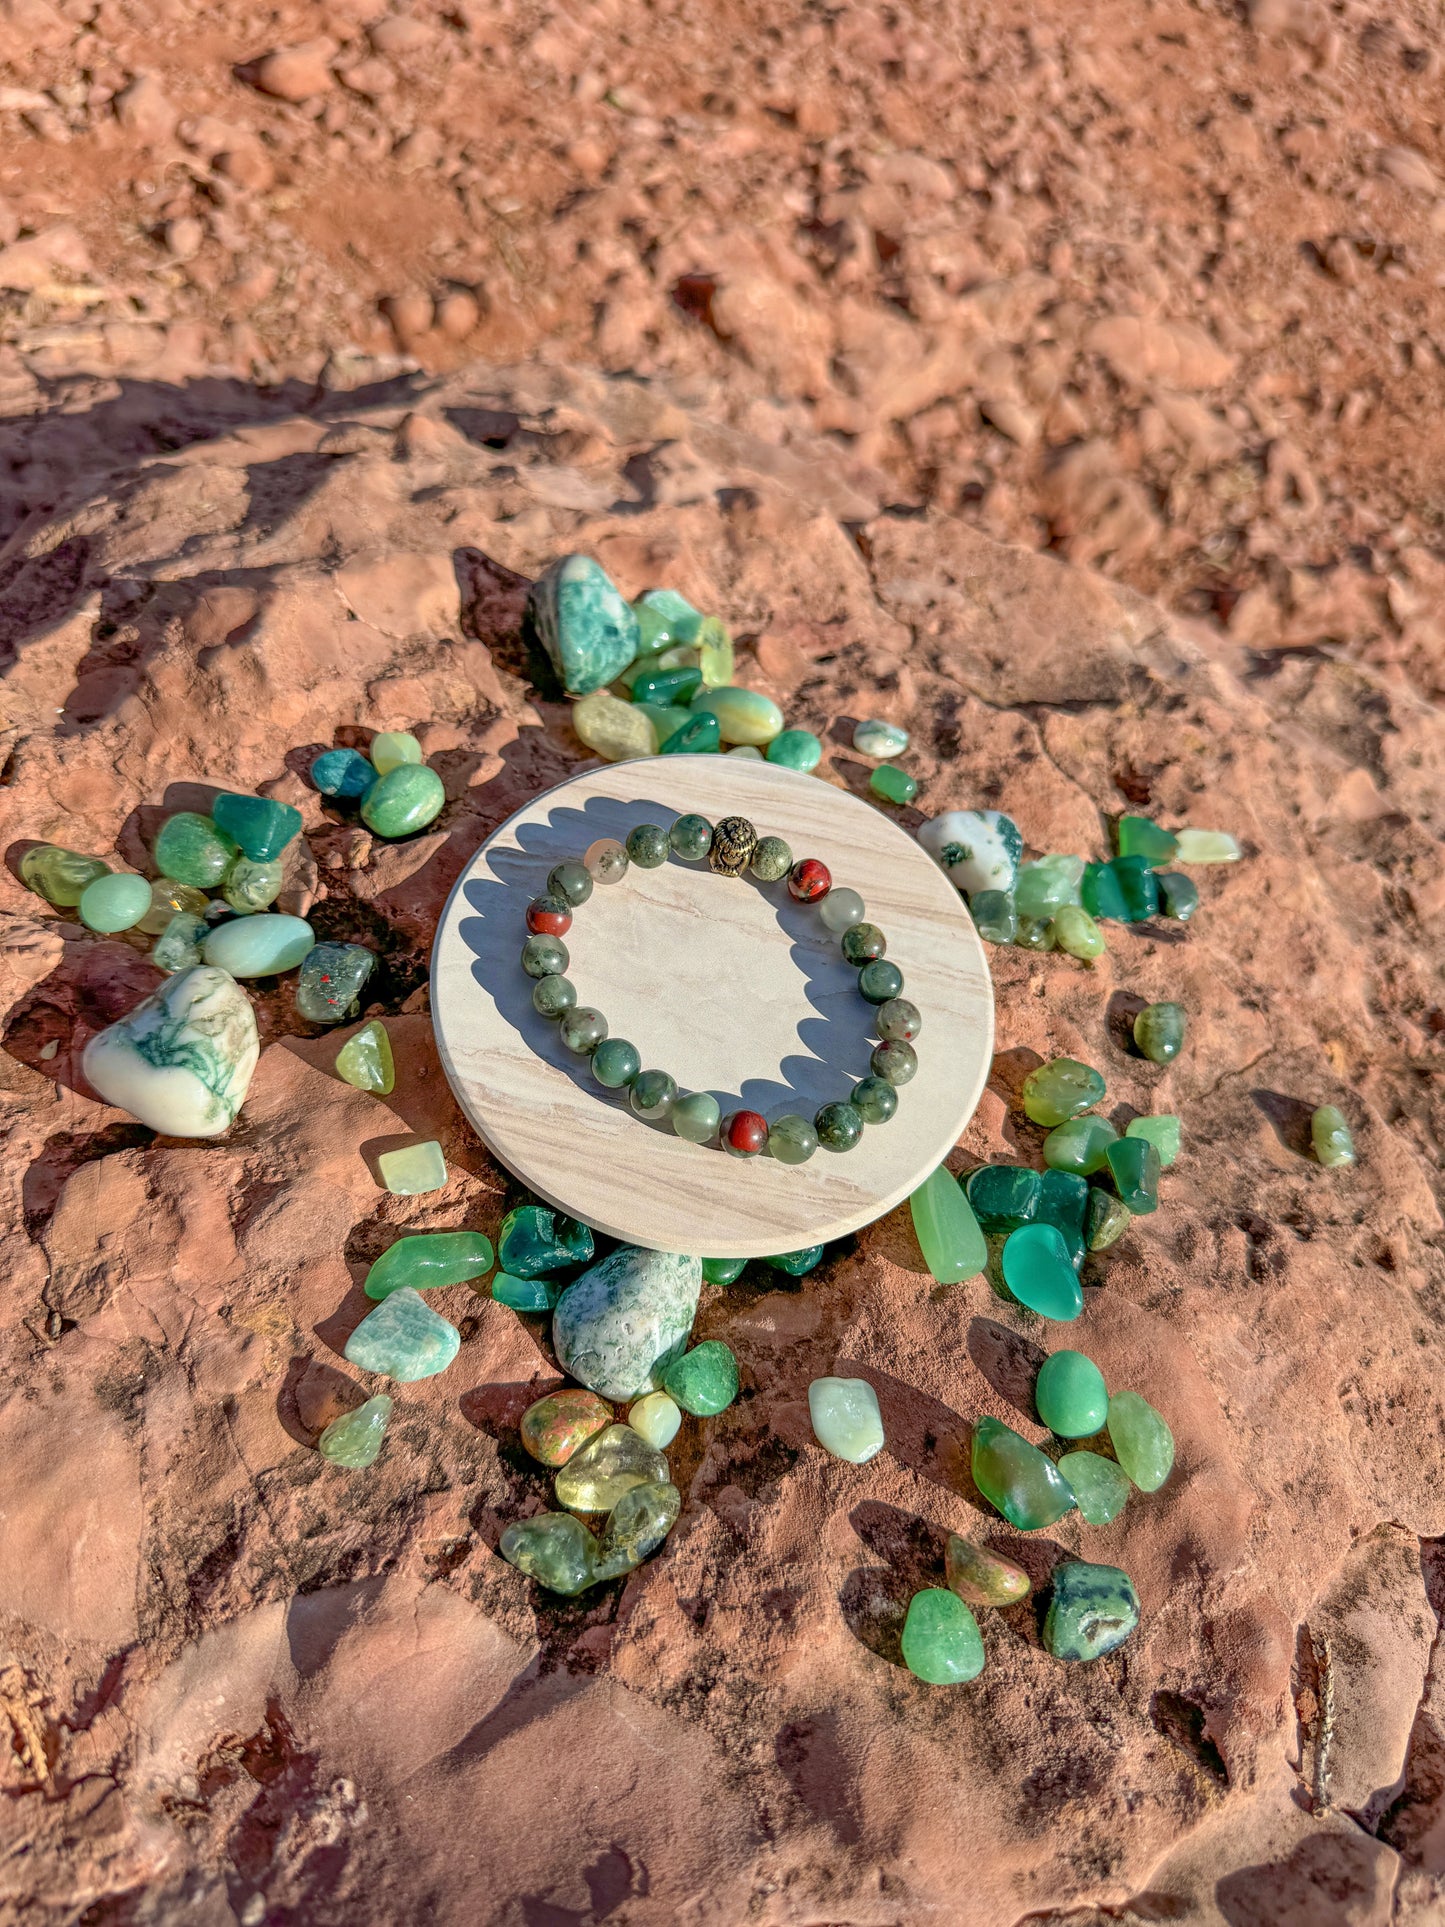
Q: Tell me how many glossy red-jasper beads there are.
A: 3